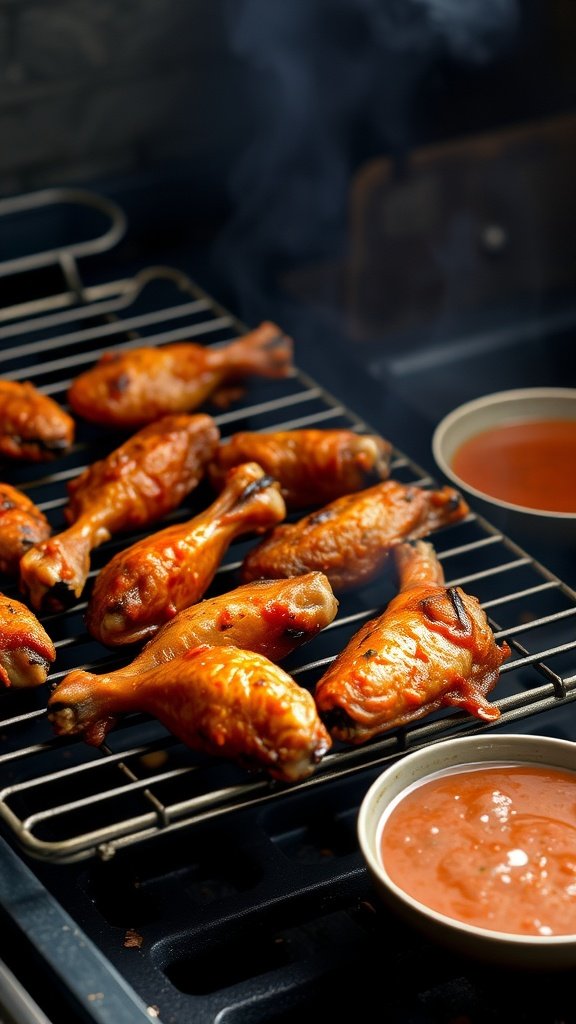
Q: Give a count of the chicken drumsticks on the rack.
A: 11